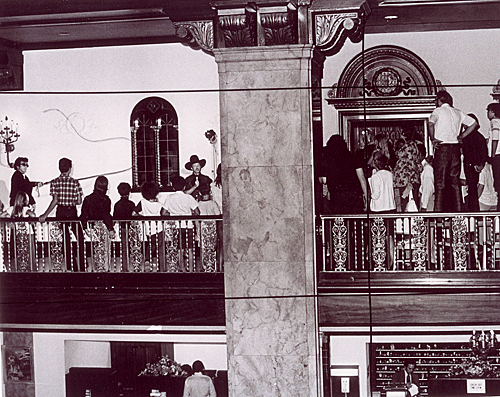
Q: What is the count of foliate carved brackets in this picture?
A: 4